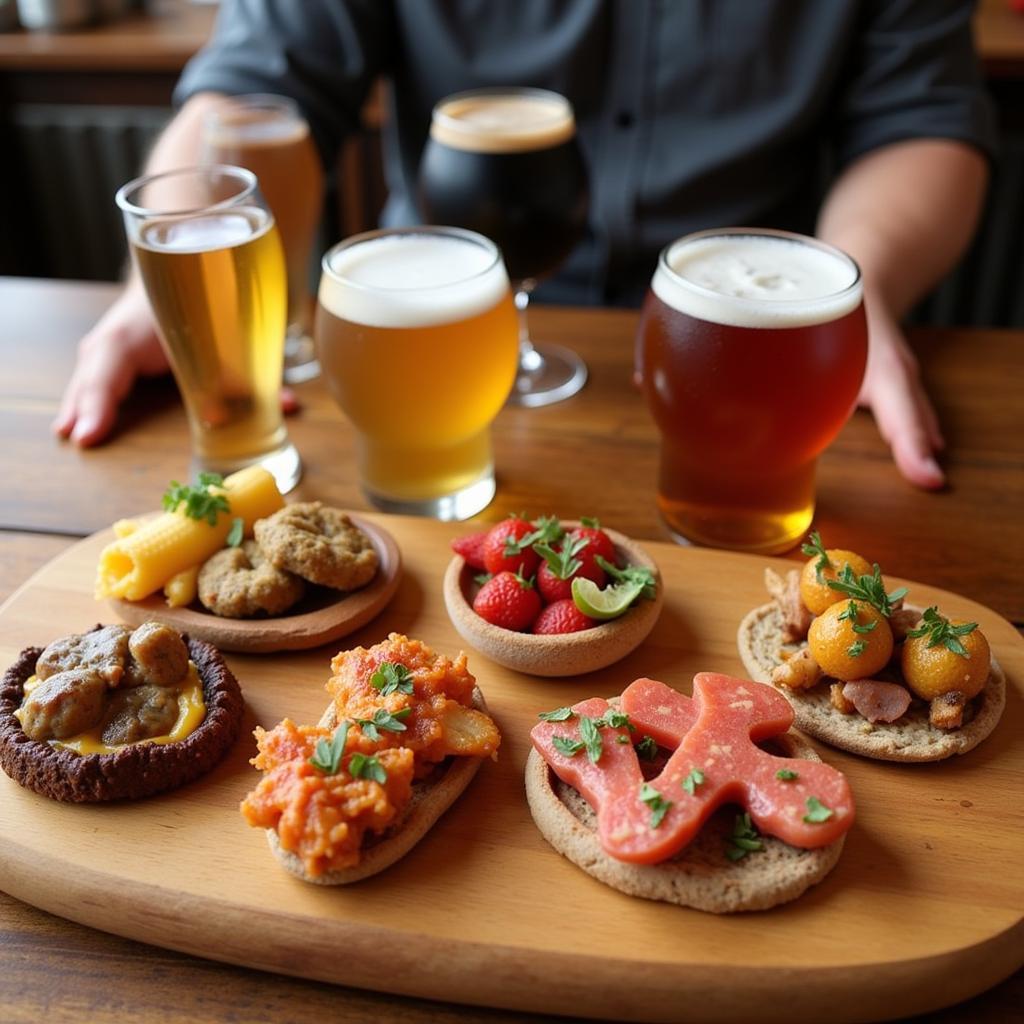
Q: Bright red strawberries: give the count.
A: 6